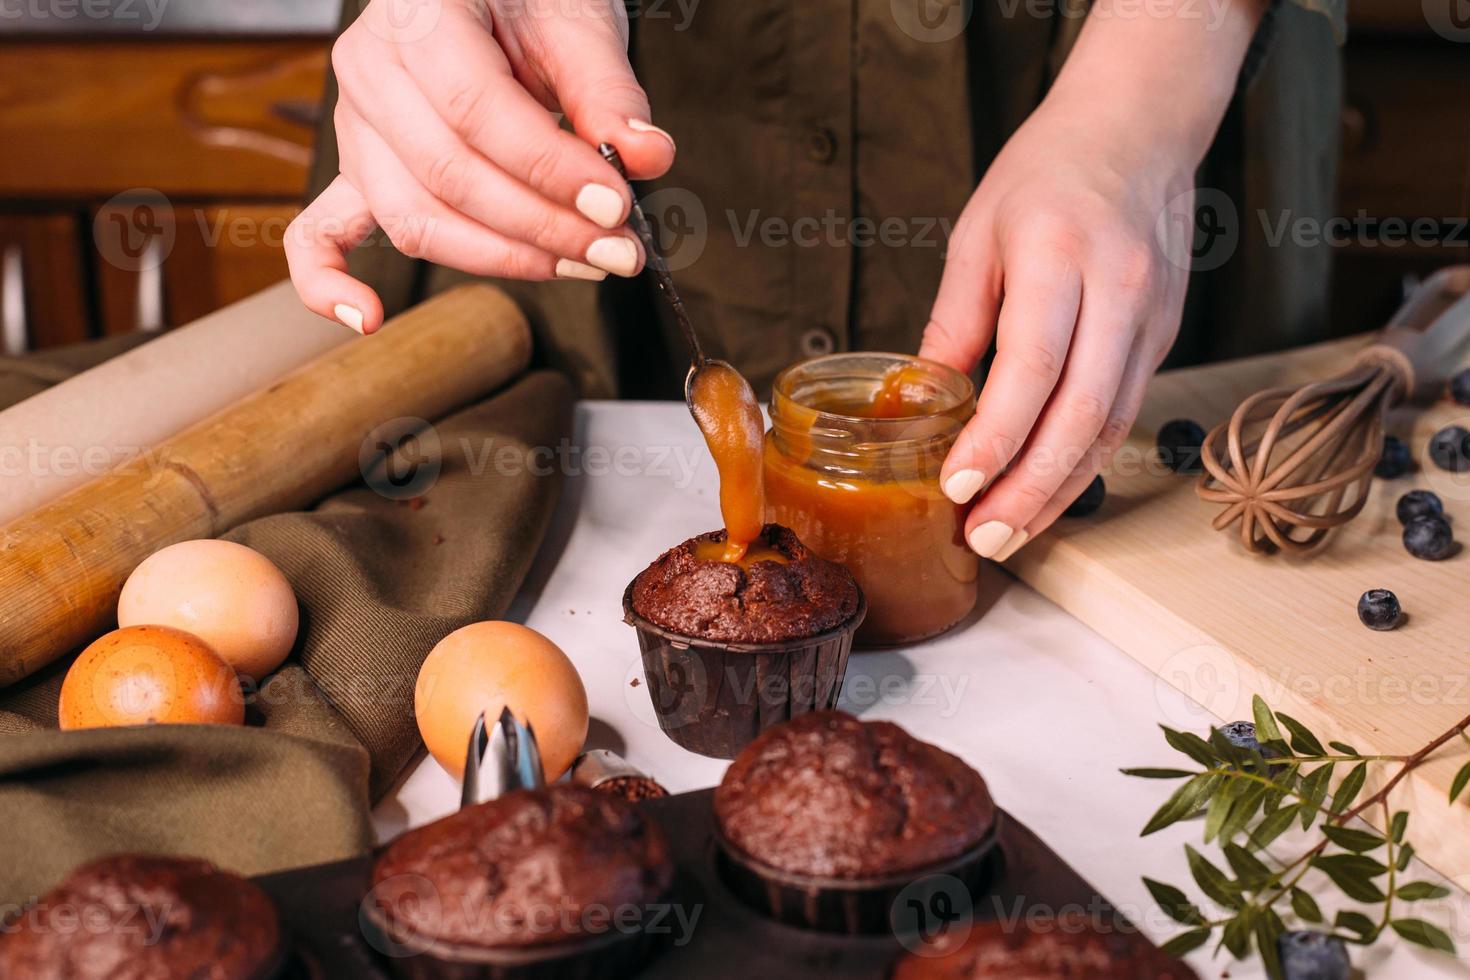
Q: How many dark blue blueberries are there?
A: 10